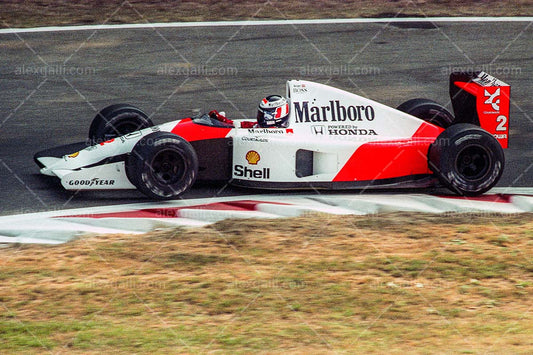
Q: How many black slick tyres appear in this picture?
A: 4